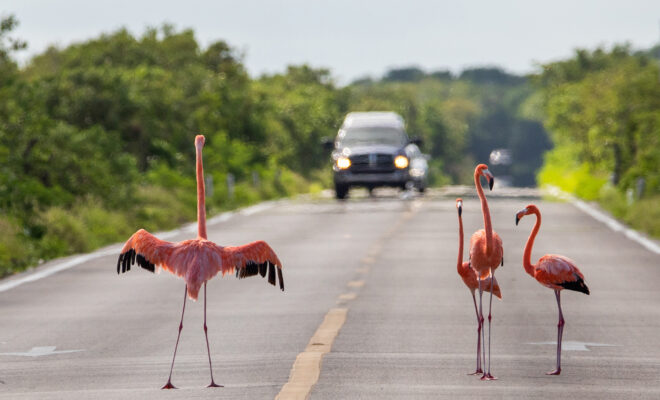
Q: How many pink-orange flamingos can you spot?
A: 4